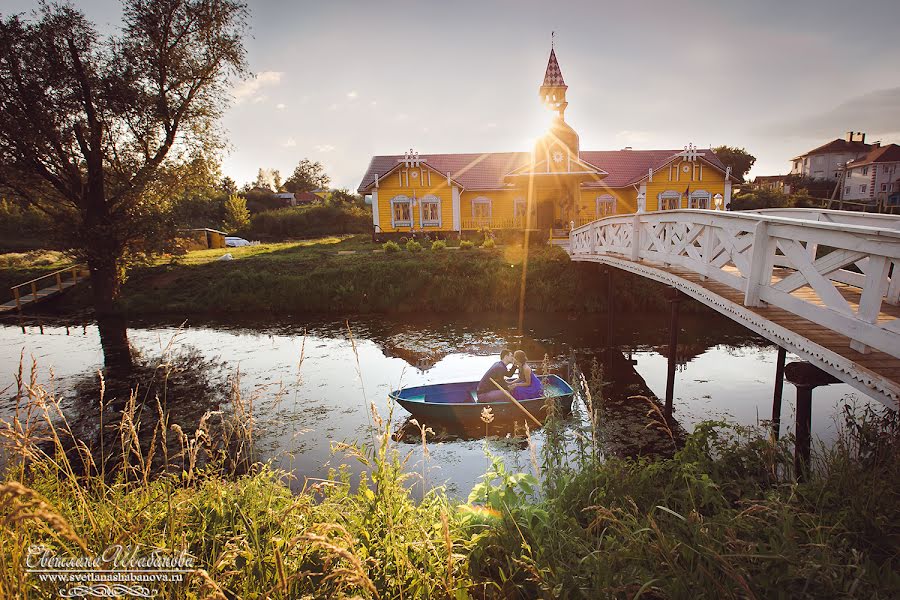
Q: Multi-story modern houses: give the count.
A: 2